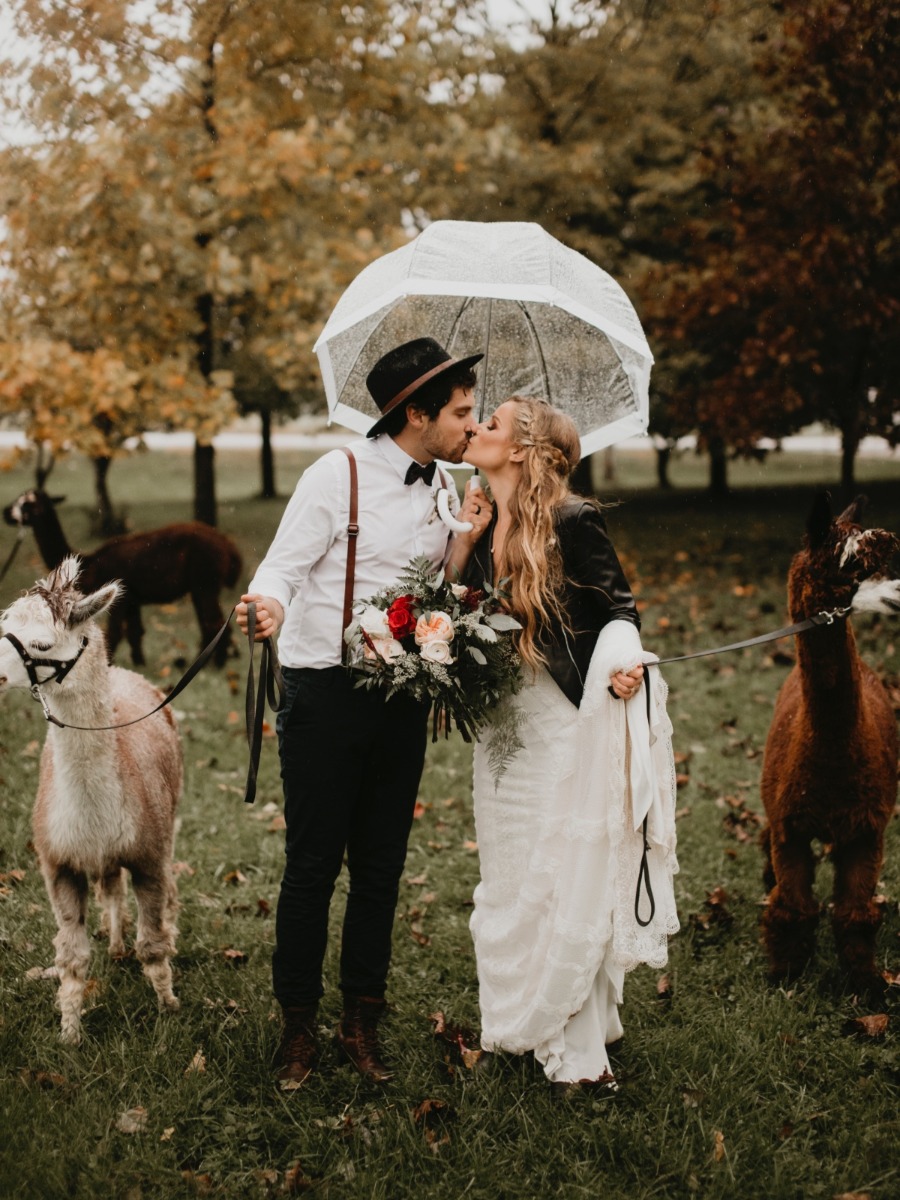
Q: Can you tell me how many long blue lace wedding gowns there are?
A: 0